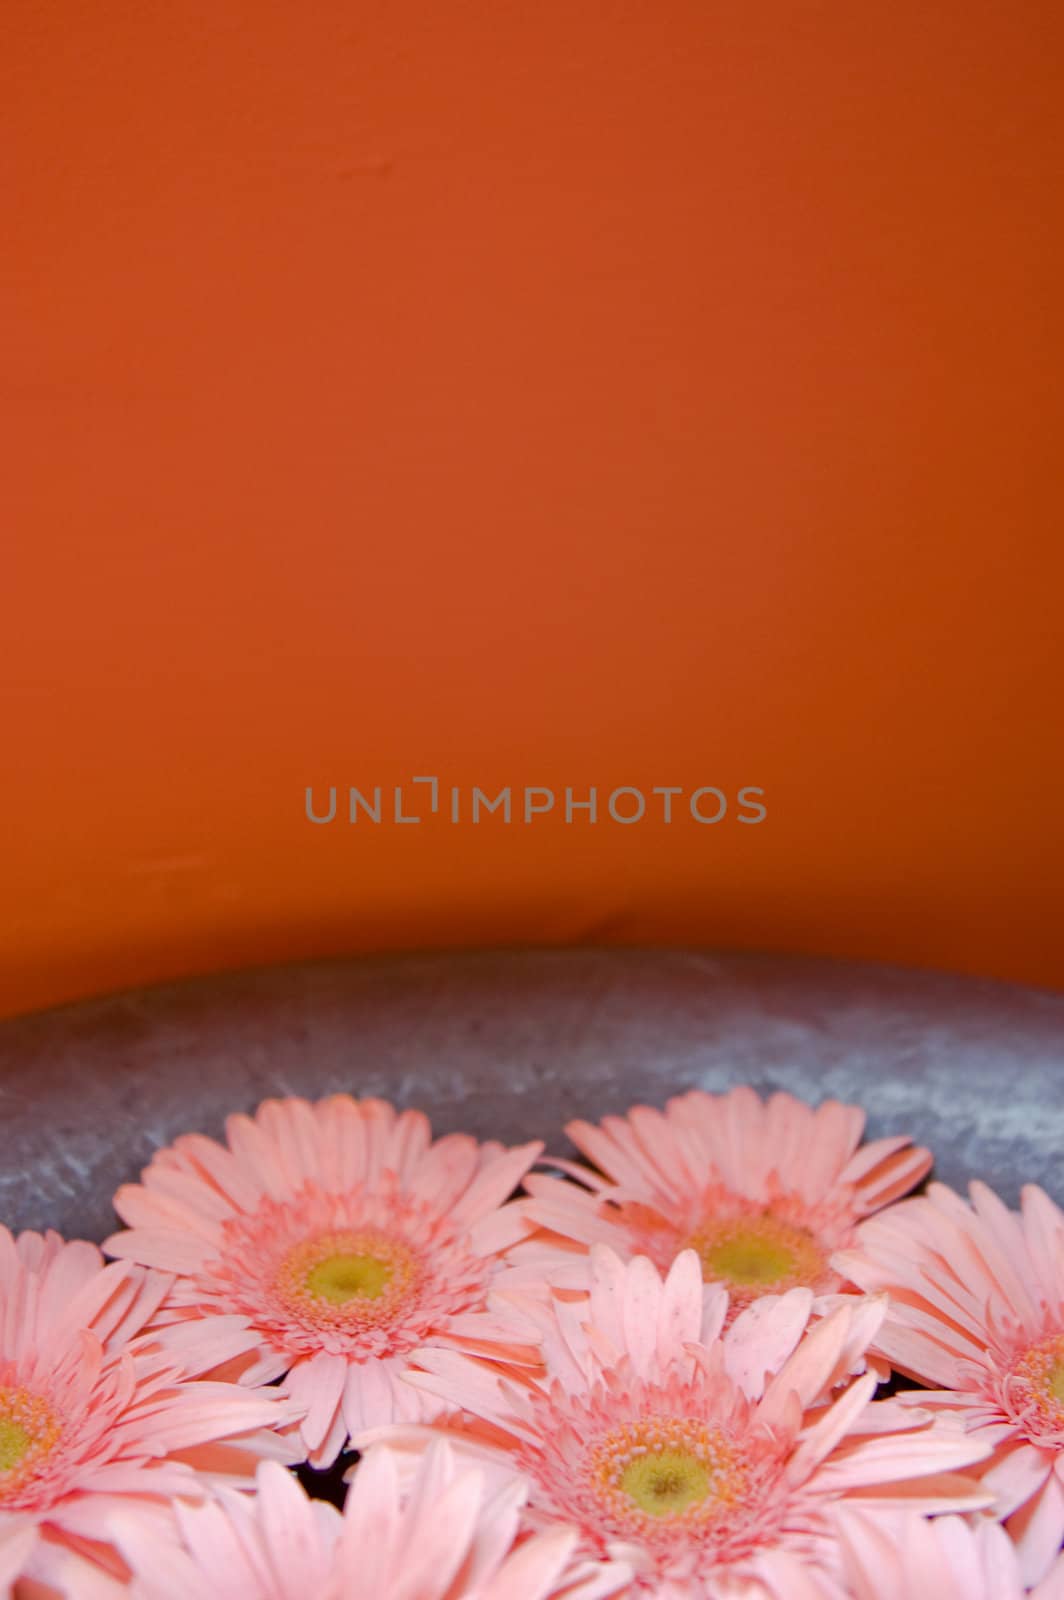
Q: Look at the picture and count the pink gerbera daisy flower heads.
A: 7